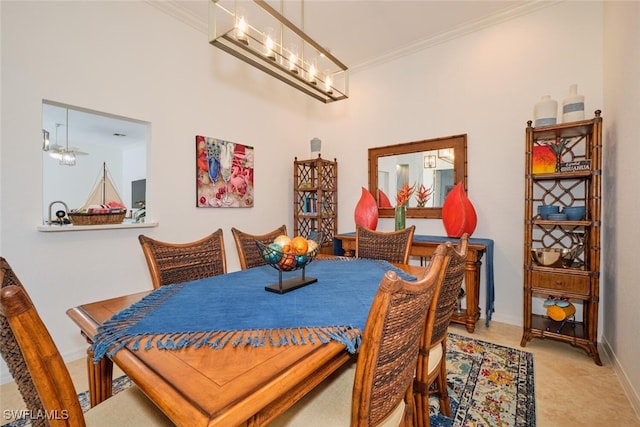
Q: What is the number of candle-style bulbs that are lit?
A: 5